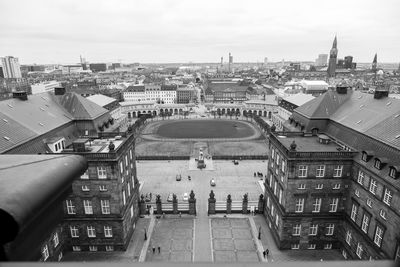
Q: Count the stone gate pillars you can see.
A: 8